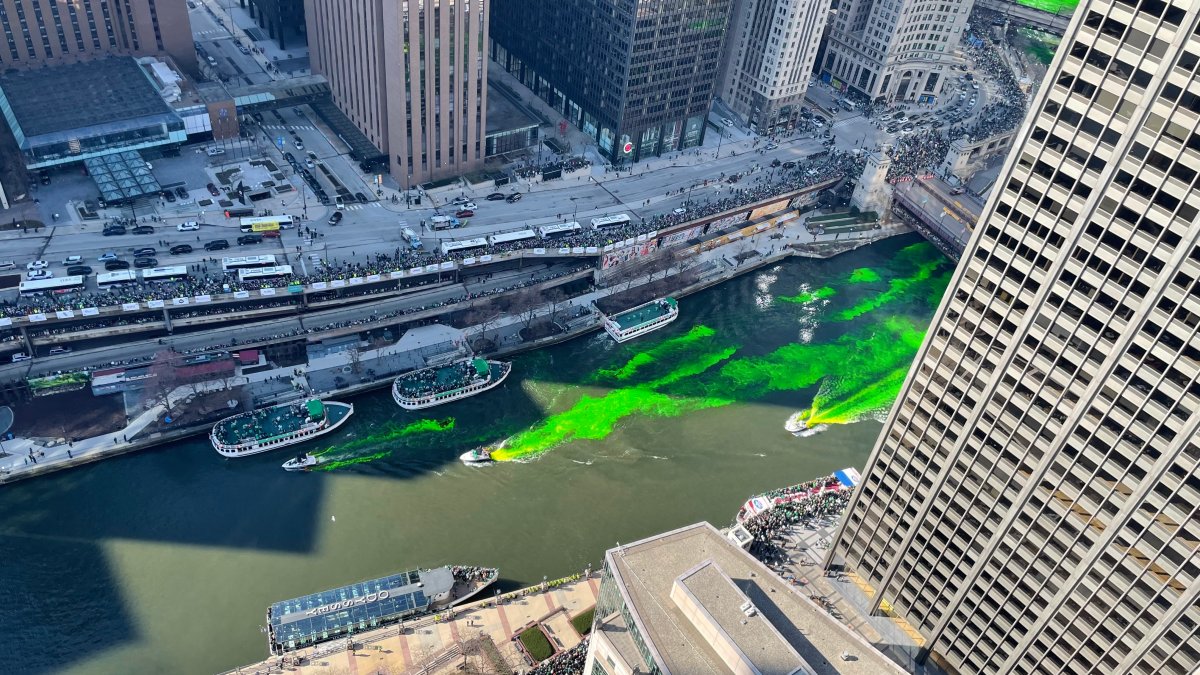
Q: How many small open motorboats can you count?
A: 3